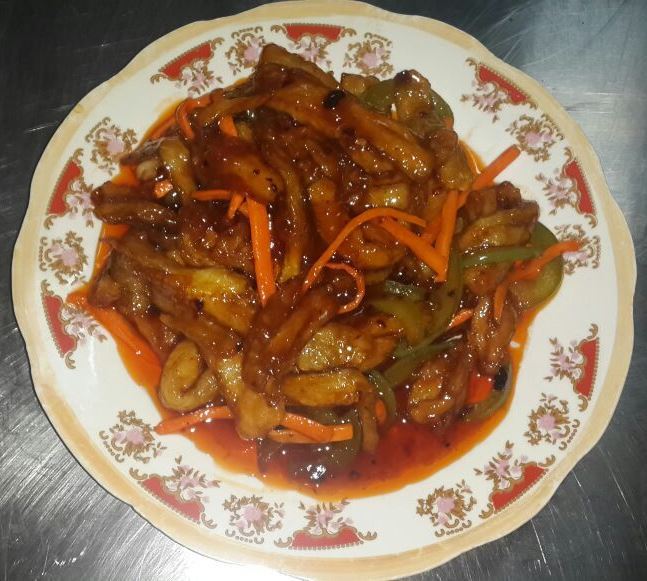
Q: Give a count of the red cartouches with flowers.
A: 10